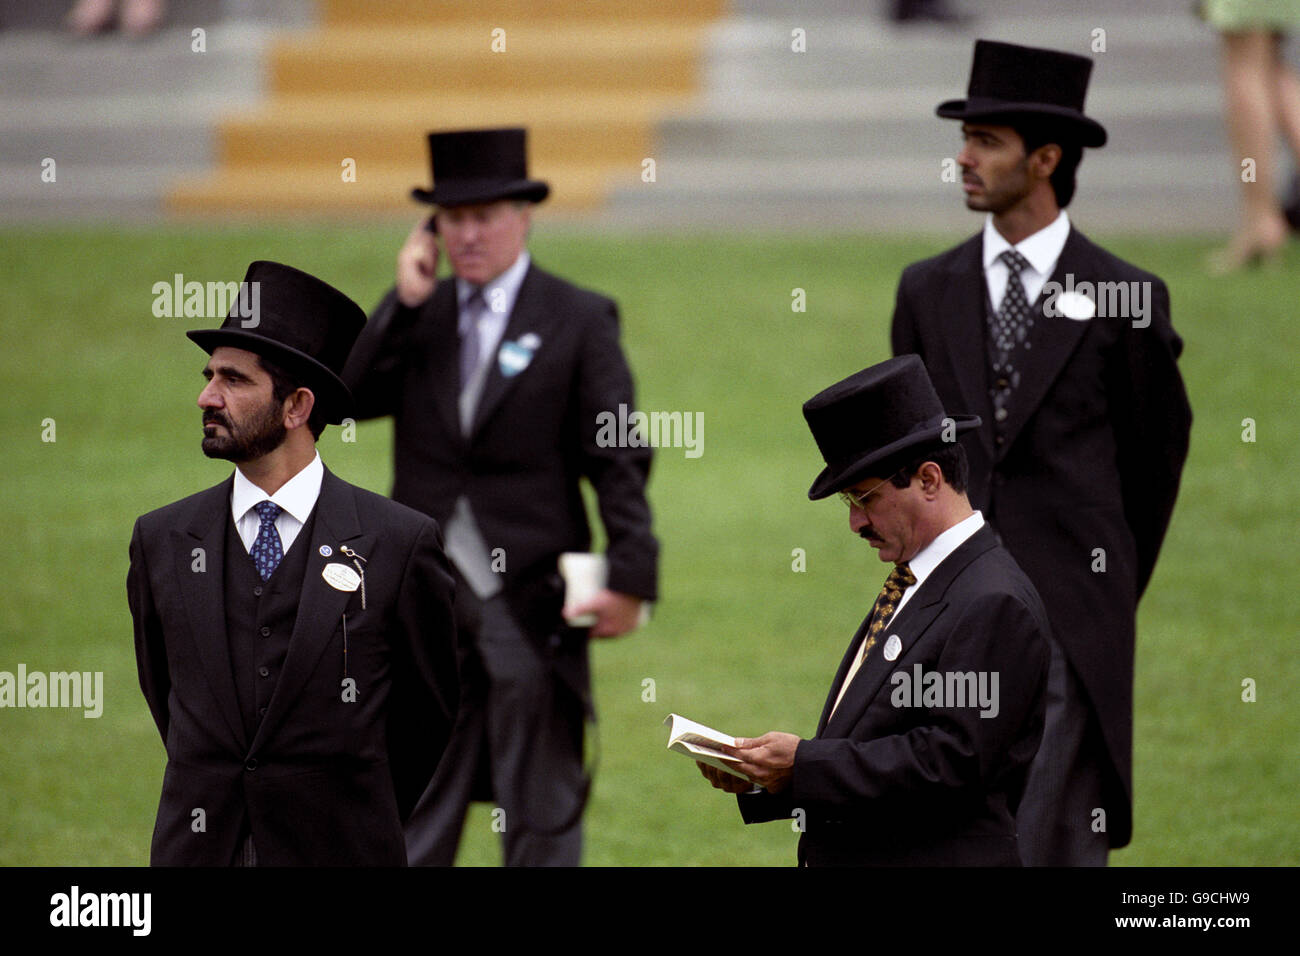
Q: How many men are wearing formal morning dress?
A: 4